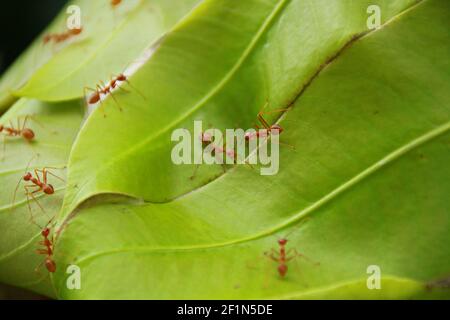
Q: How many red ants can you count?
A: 9